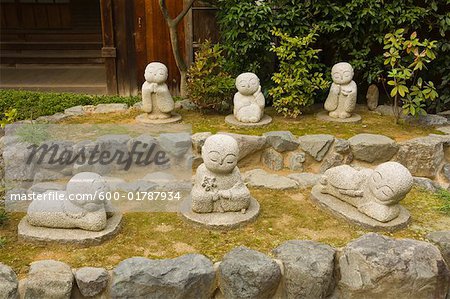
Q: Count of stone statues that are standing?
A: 2